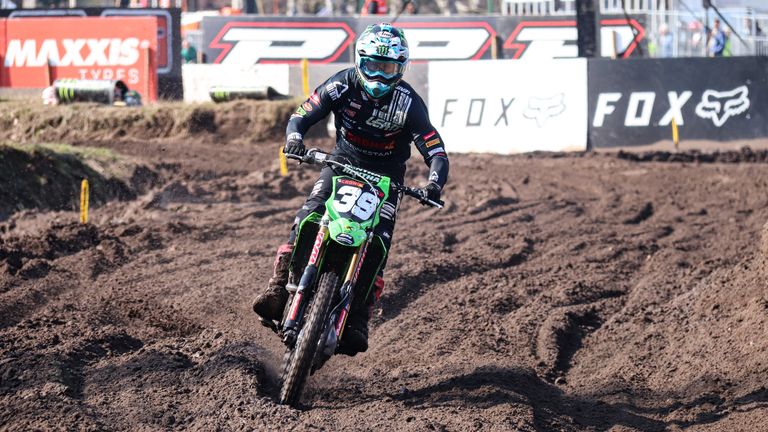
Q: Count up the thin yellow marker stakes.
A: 4